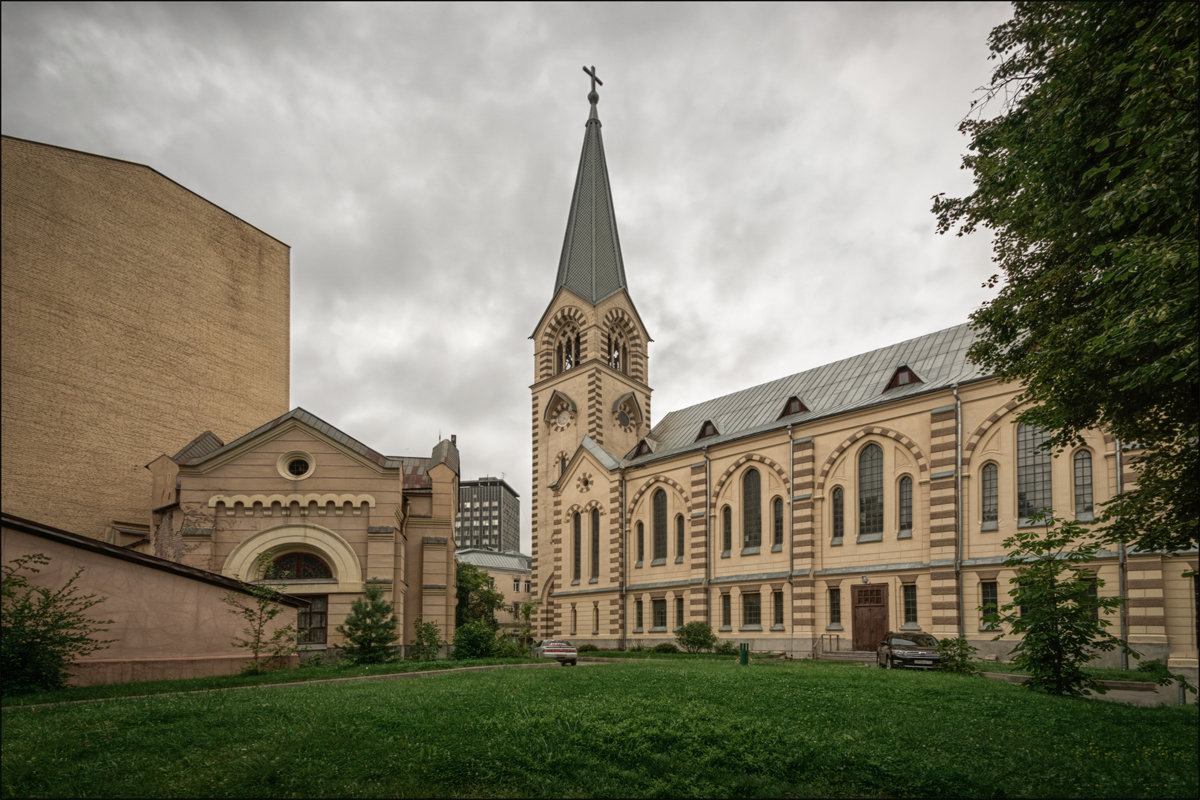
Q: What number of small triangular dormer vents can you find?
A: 4